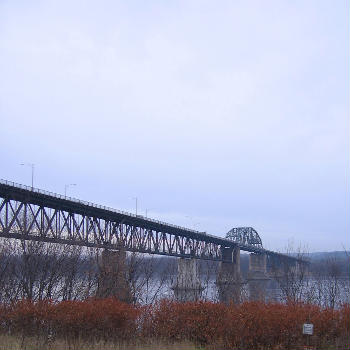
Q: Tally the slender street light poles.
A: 4